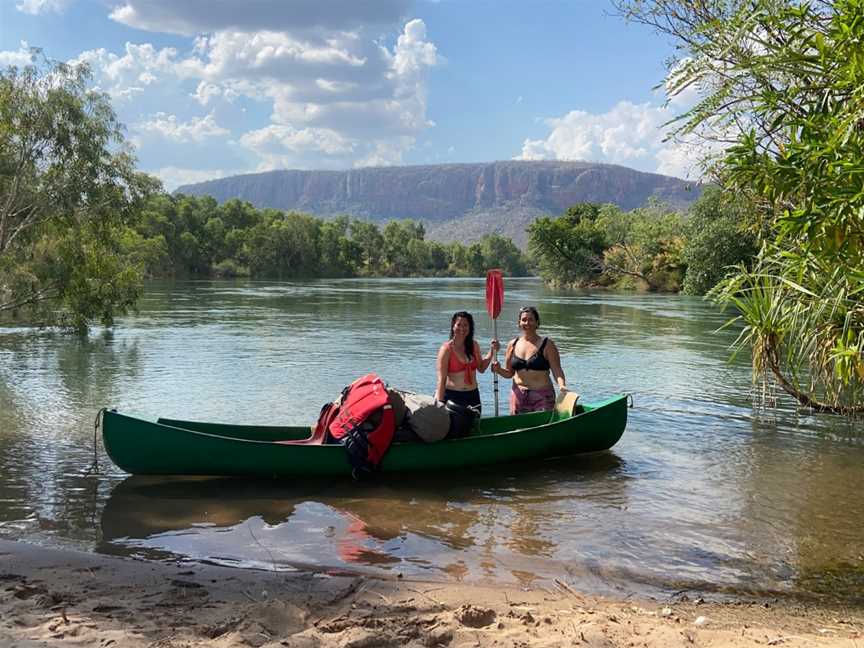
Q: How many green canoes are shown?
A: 1